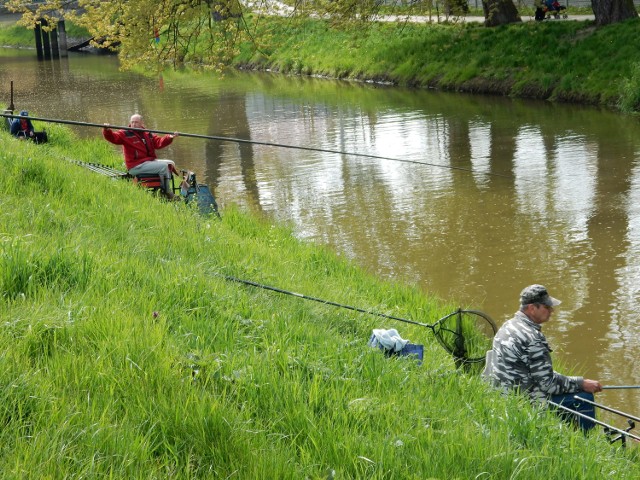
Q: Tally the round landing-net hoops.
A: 1